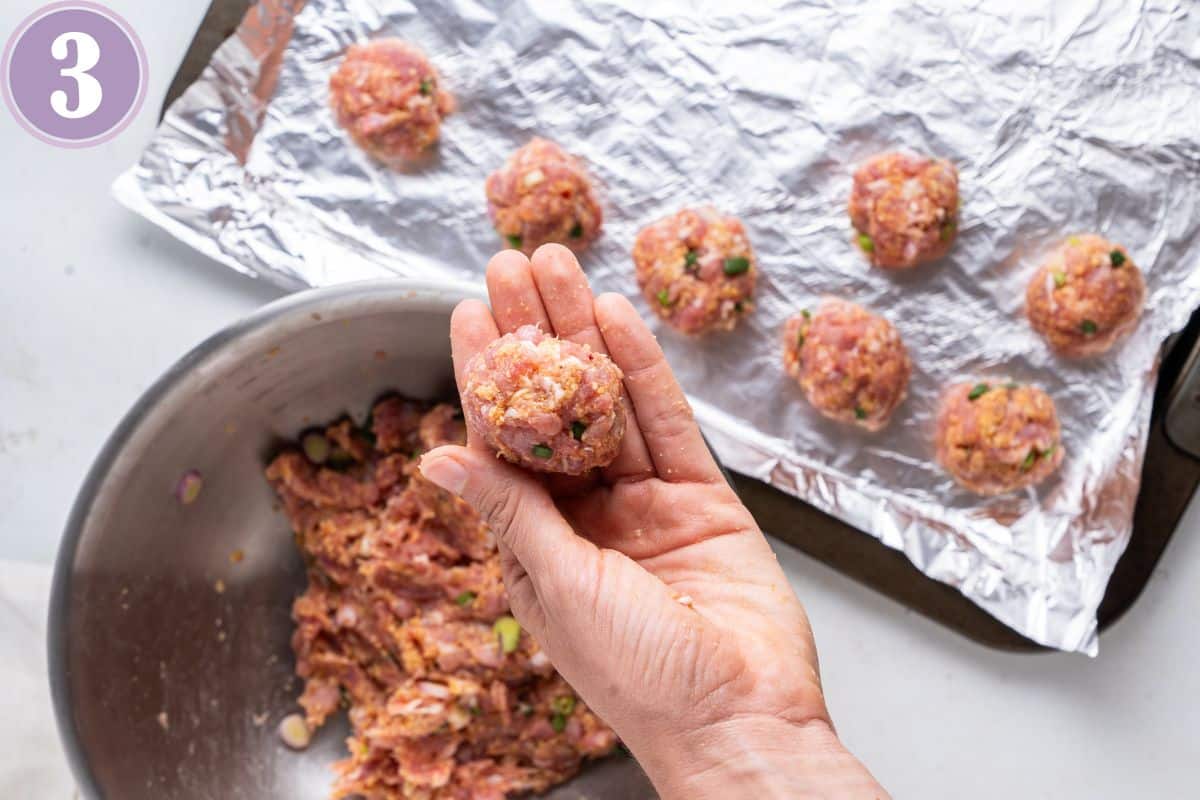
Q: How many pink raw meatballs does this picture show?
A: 8